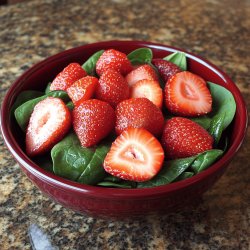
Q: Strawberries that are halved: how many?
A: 4